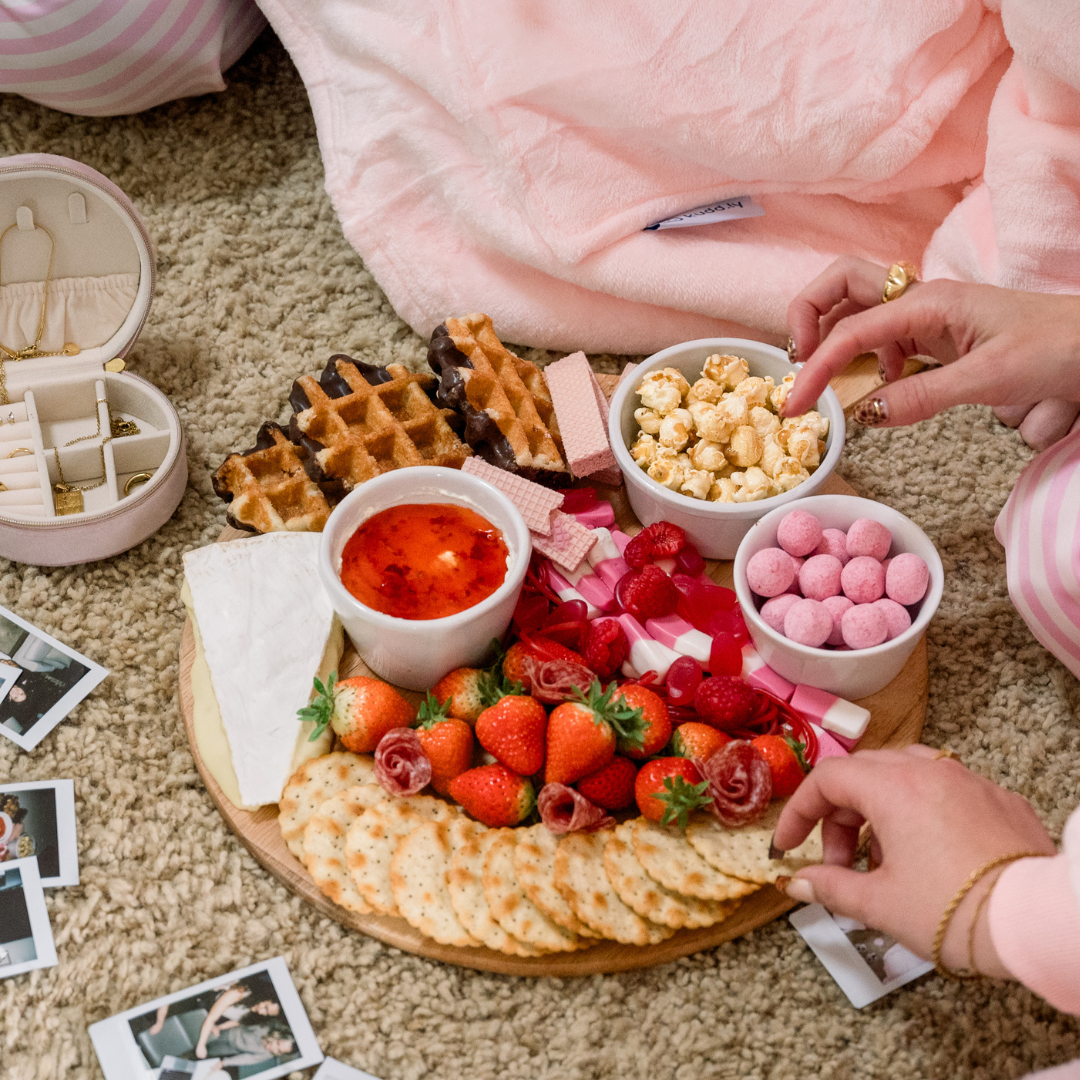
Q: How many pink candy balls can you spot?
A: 14